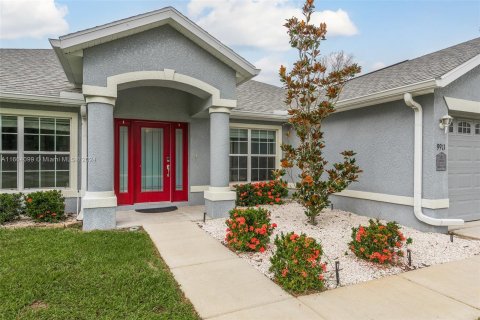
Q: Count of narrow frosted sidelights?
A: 2